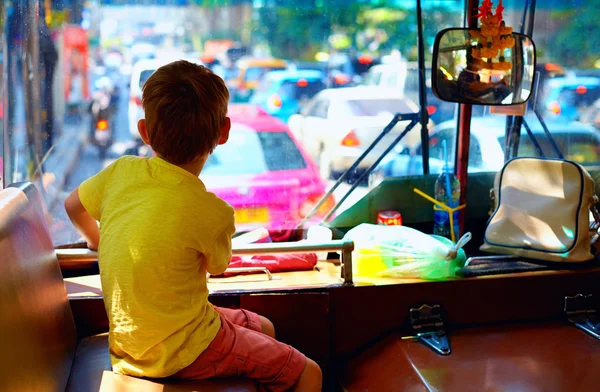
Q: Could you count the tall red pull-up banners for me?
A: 0